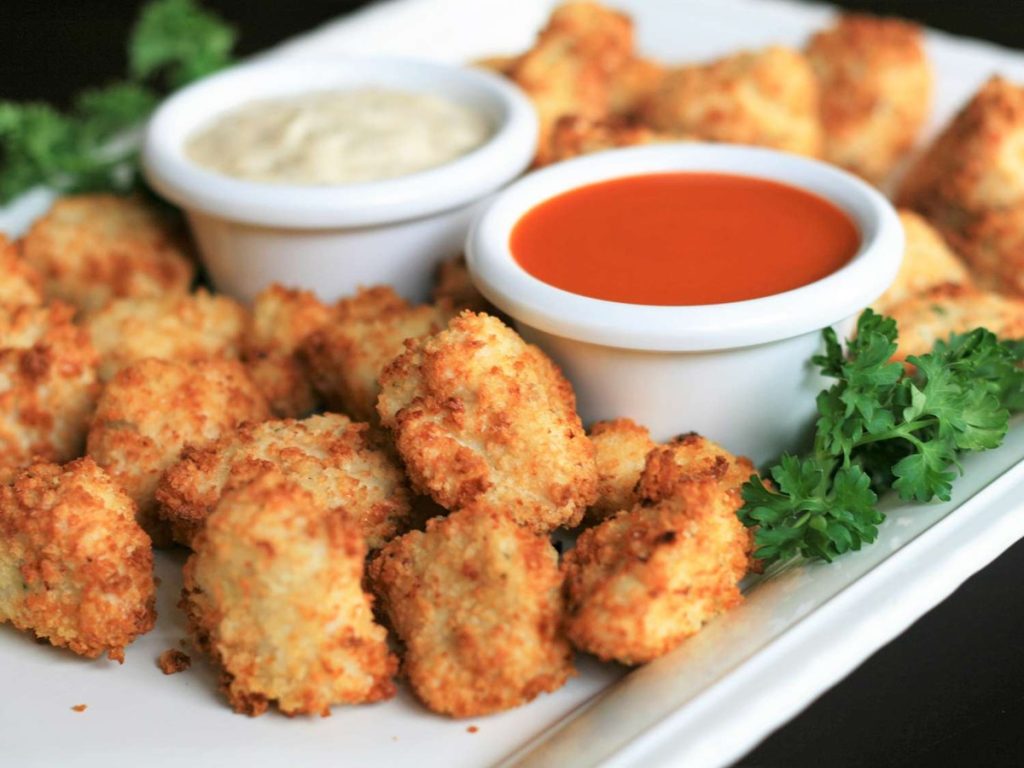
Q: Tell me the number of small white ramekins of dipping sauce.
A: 2